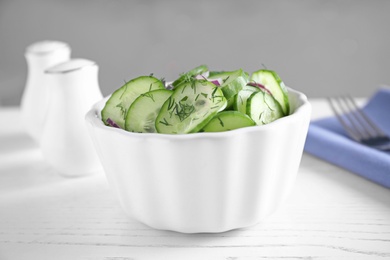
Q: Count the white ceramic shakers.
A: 2